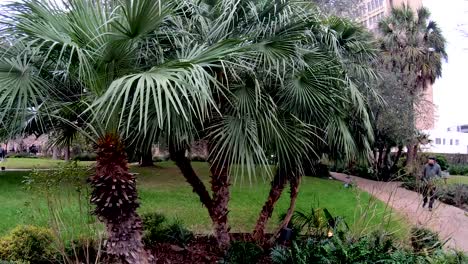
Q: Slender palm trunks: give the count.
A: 4